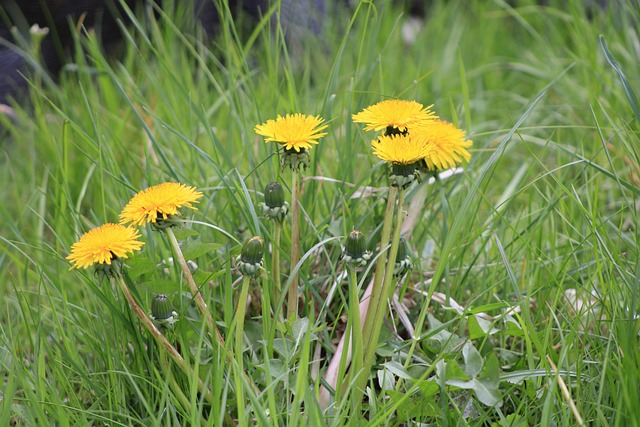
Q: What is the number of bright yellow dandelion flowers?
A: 6